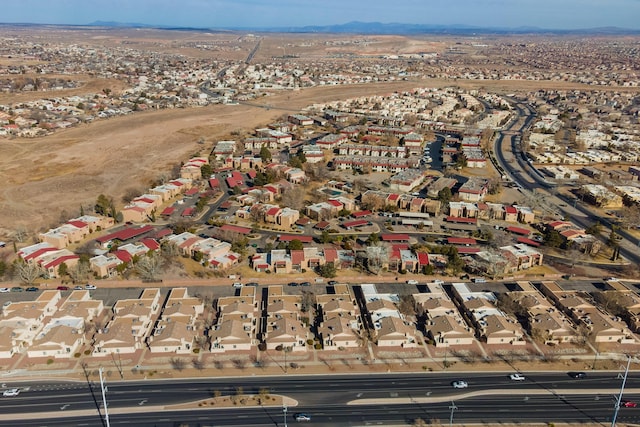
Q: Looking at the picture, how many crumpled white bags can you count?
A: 0